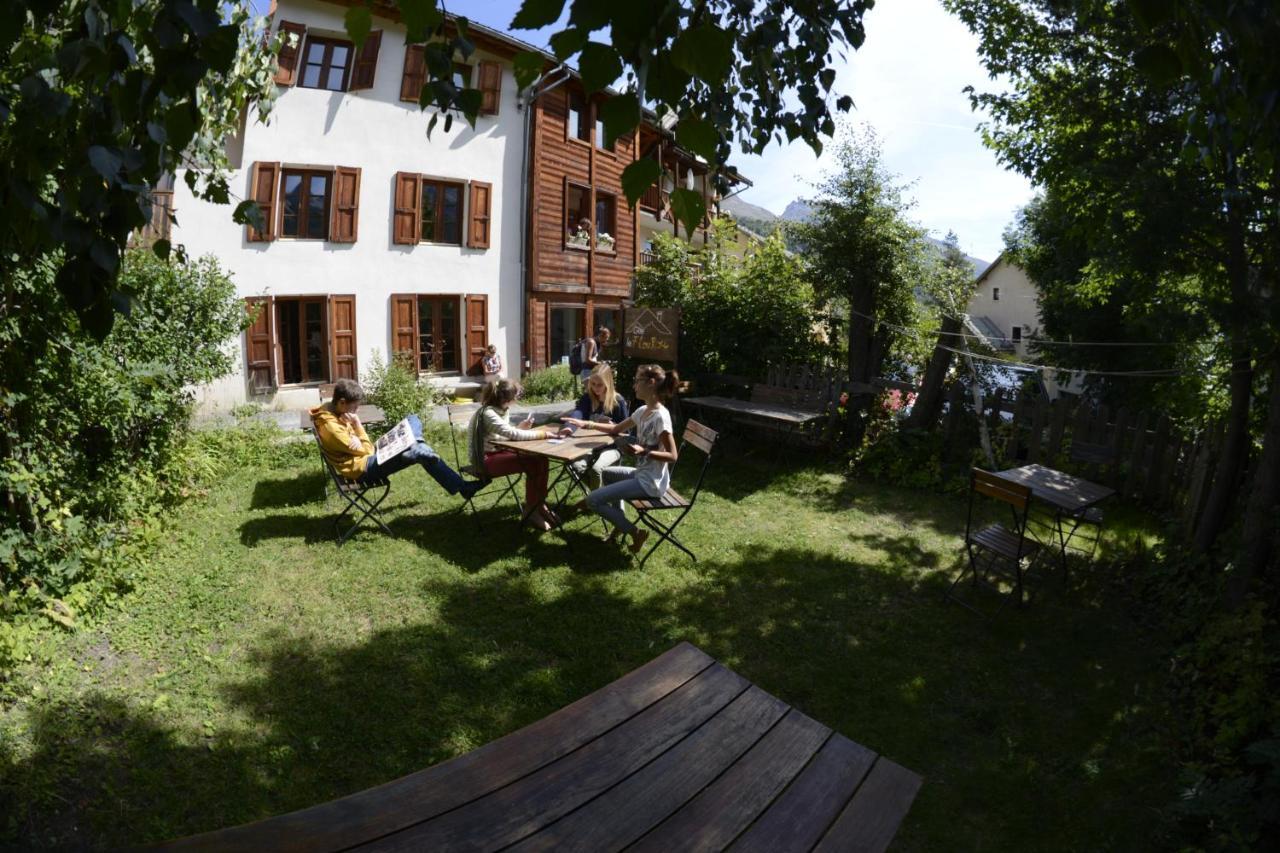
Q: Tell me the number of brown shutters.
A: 12